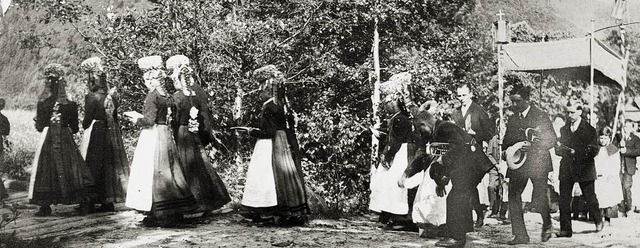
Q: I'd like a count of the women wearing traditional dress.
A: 6